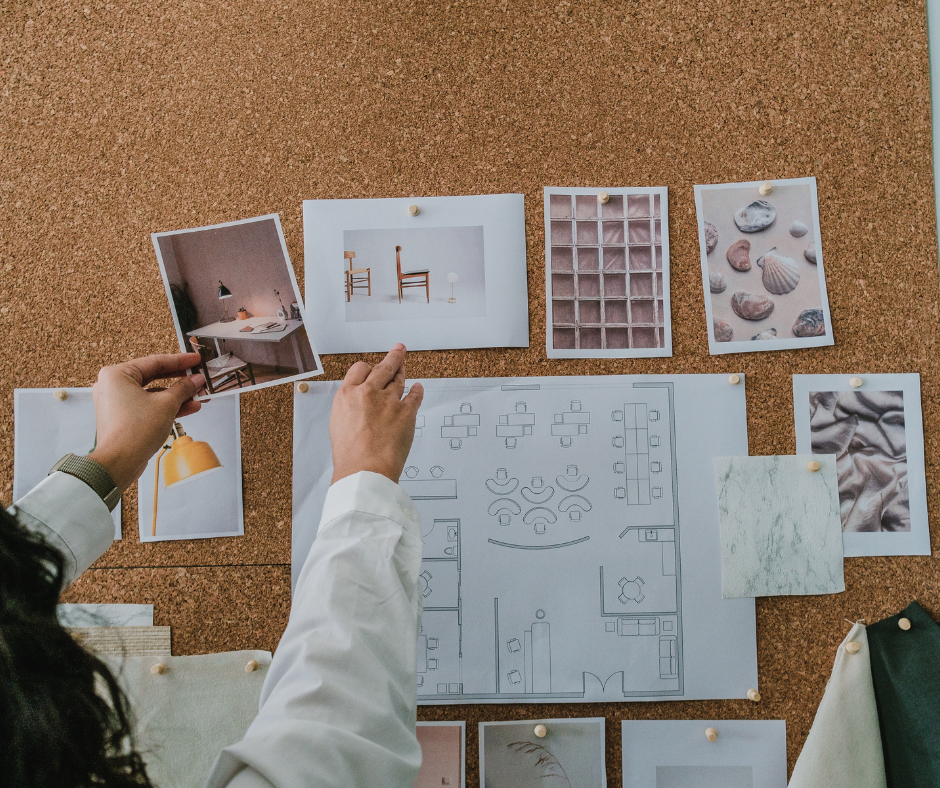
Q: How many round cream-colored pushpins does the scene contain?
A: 15